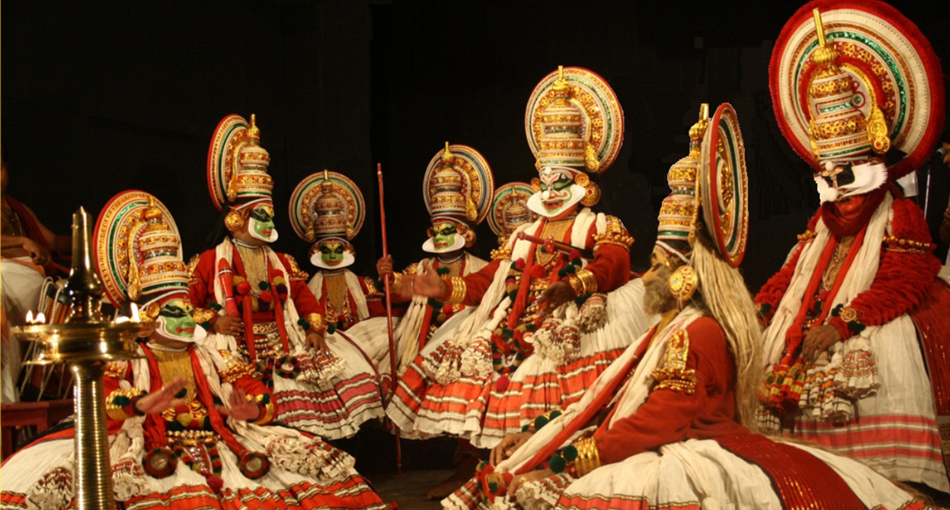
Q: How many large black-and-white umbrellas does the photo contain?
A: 0